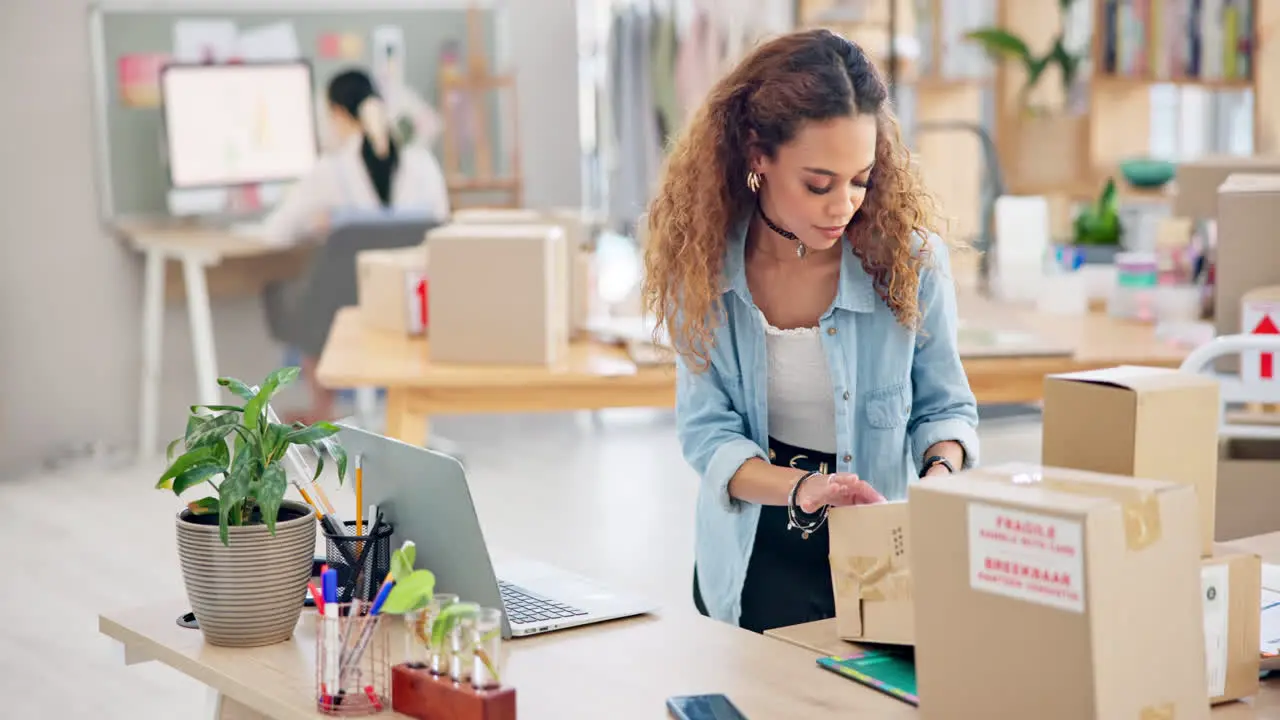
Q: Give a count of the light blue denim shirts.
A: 1